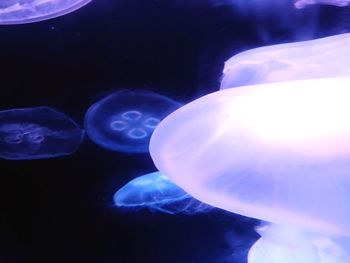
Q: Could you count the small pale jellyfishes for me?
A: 3